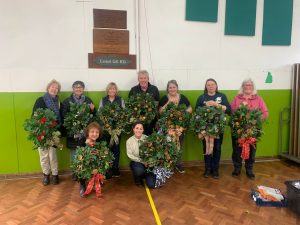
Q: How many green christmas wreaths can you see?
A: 9